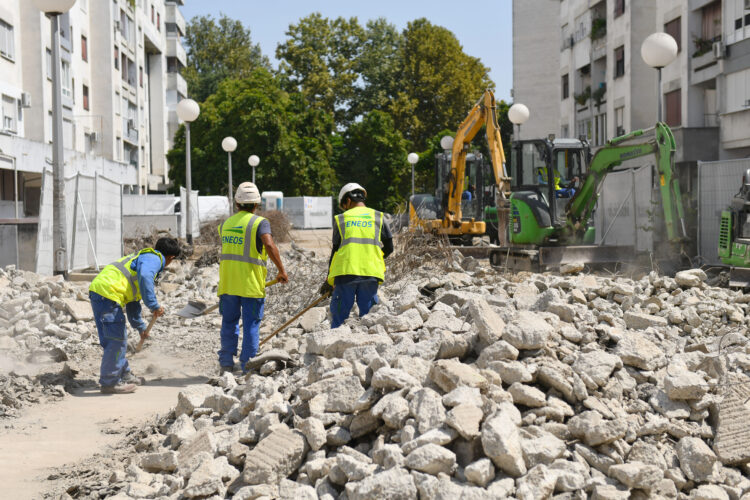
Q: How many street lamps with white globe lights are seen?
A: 8